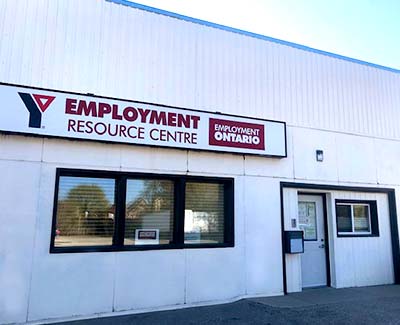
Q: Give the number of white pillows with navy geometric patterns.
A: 0